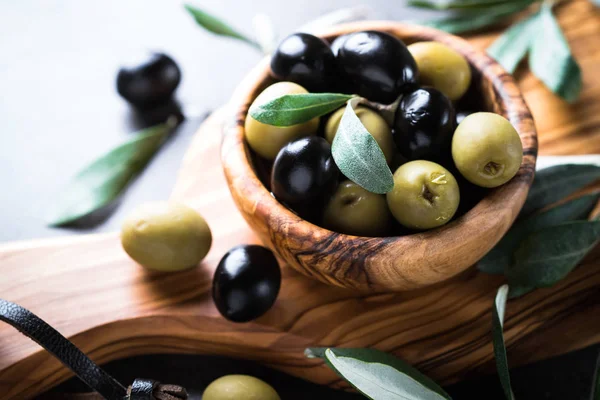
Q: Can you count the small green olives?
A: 8